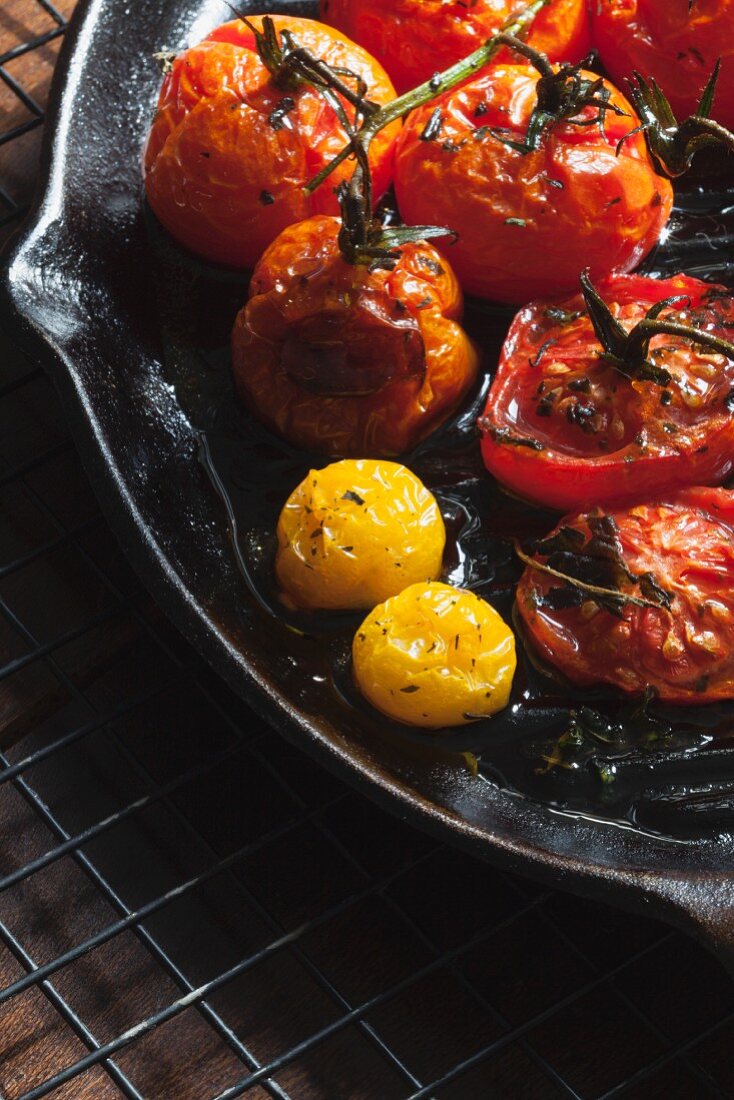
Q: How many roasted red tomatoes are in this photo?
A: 7